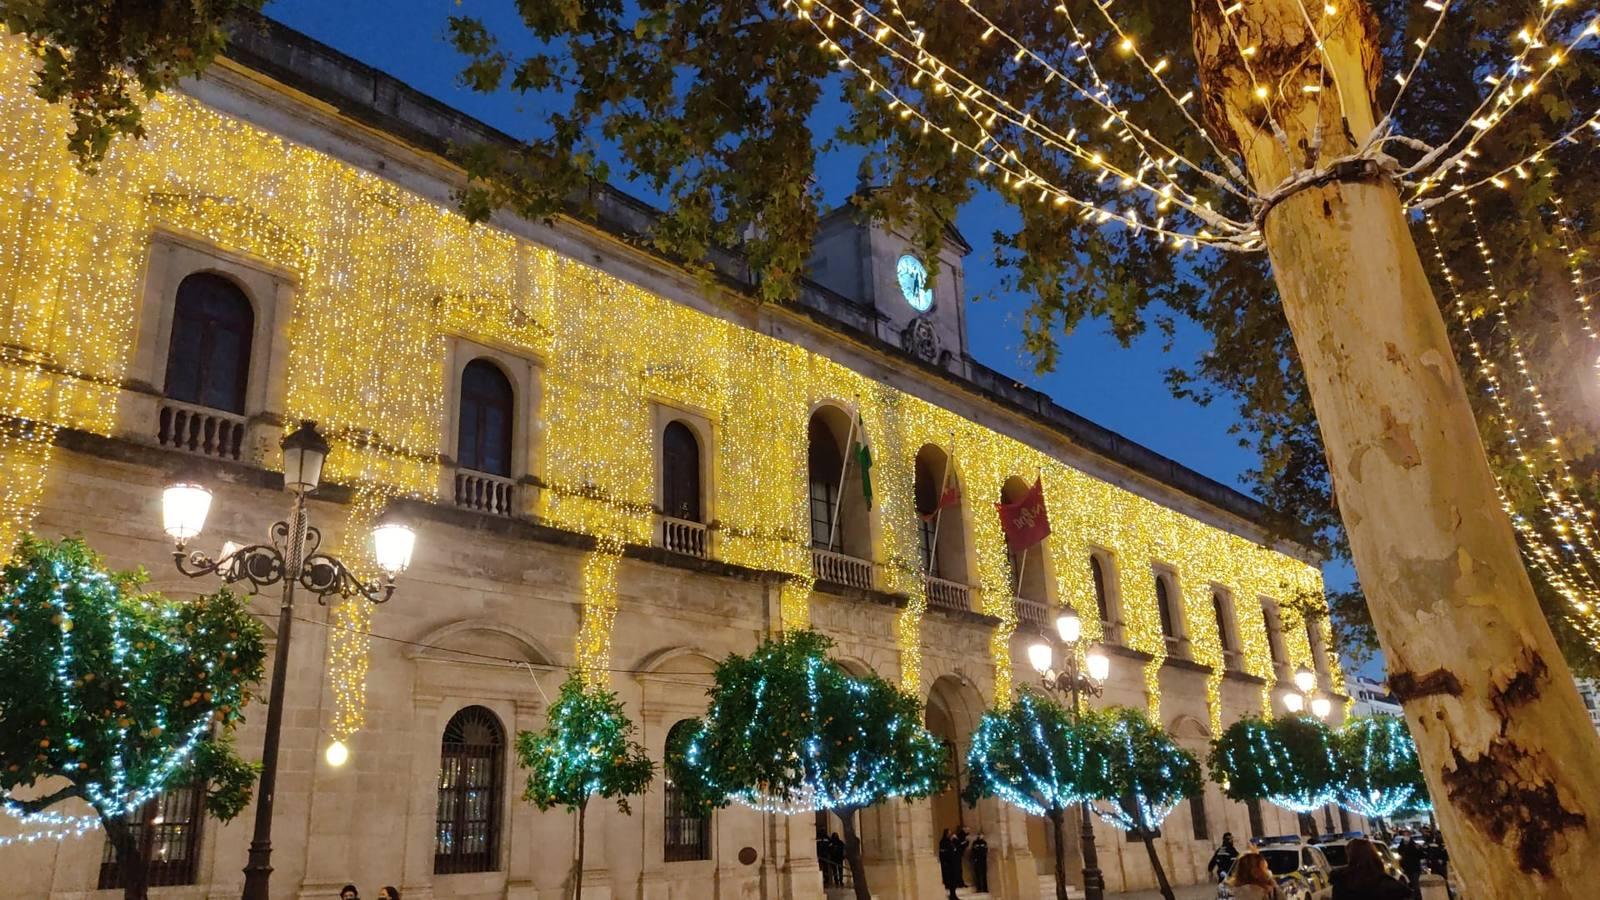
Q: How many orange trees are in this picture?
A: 7